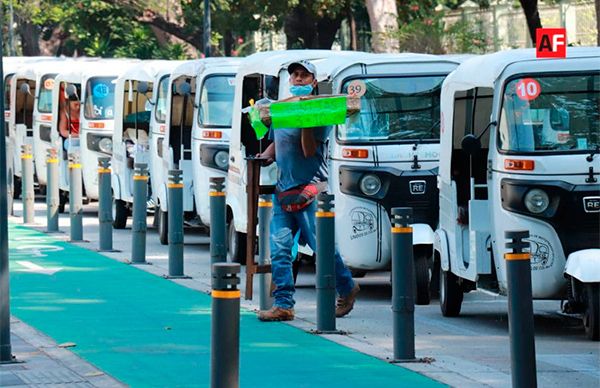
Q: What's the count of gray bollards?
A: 12